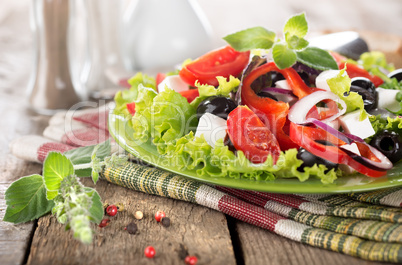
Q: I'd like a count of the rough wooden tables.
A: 1